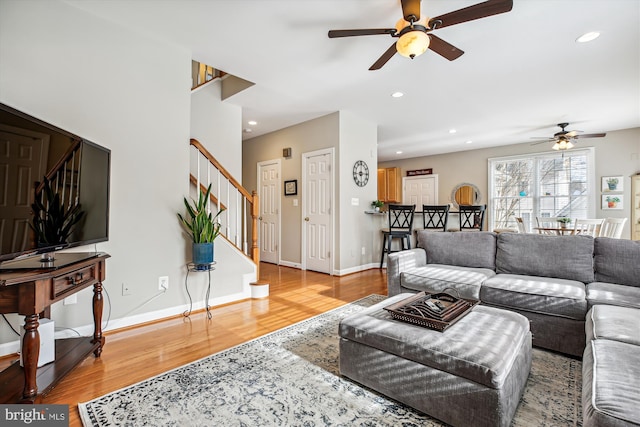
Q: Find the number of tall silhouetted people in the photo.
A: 0